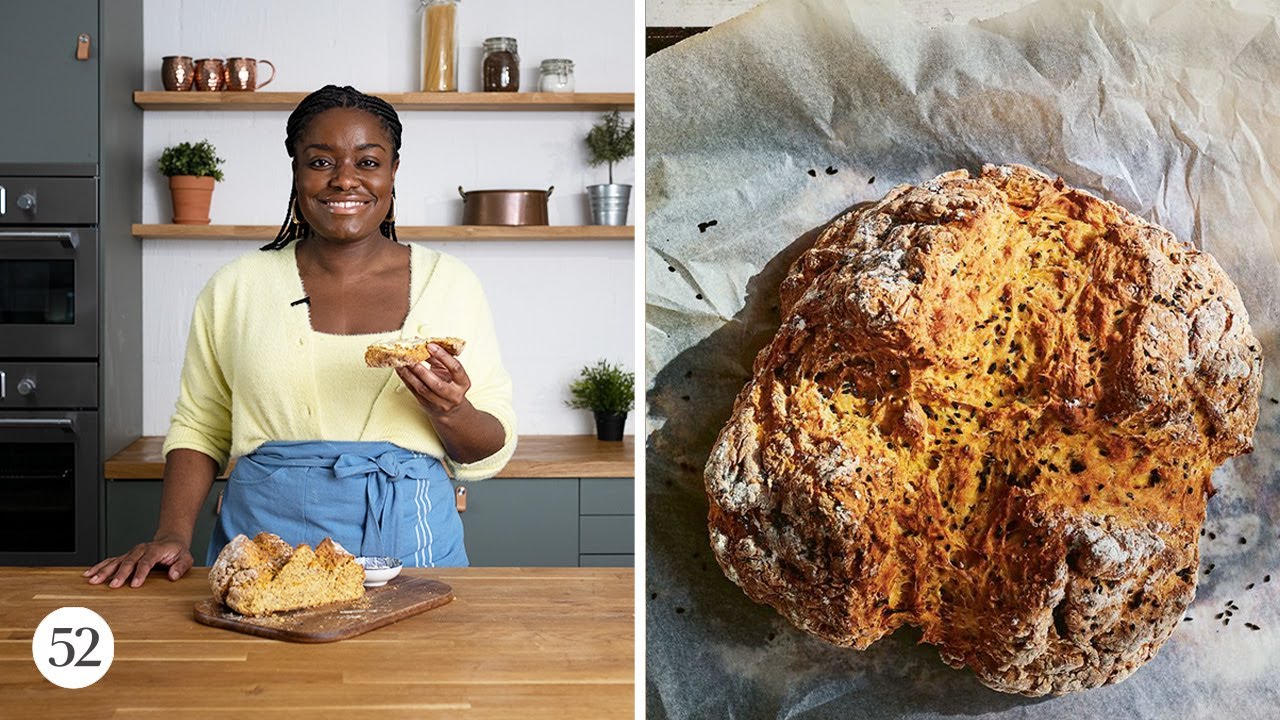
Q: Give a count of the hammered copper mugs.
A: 3